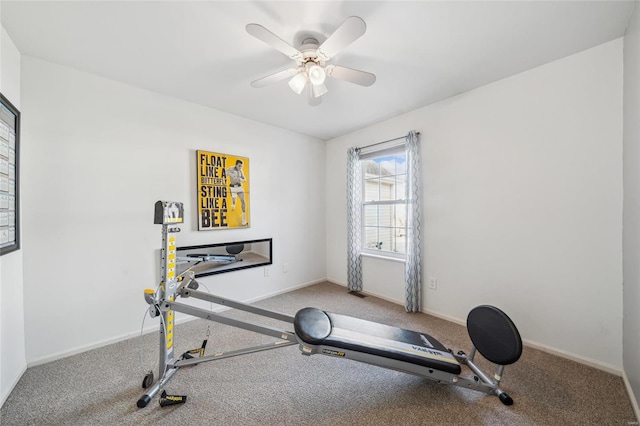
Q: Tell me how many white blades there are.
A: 5